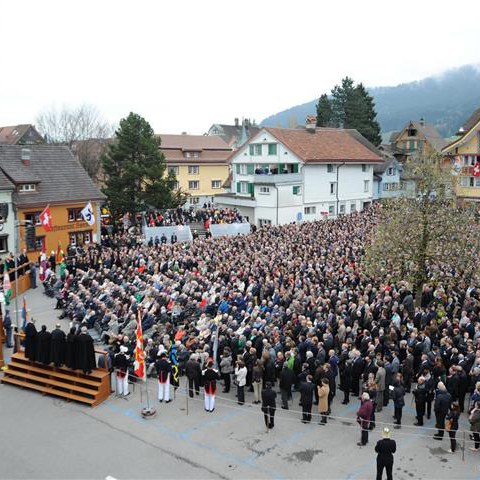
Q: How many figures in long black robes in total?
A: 5